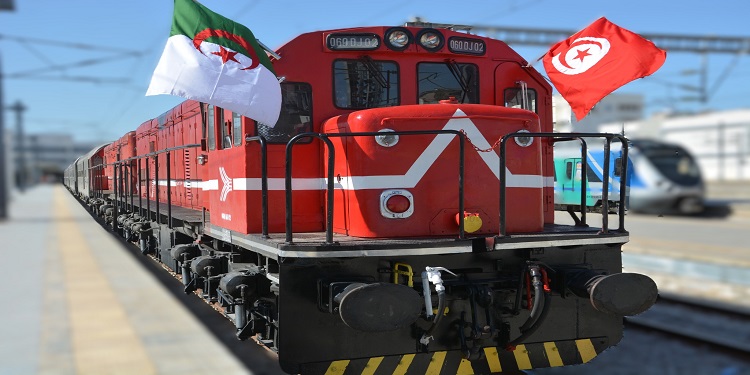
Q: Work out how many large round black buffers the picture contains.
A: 2